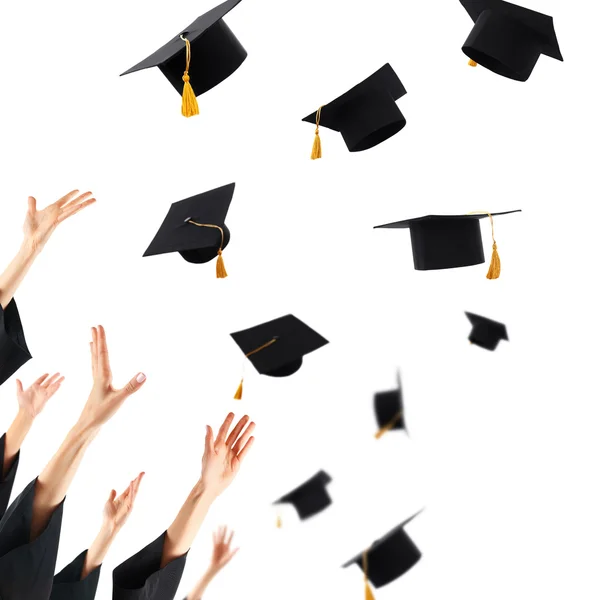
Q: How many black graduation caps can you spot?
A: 10